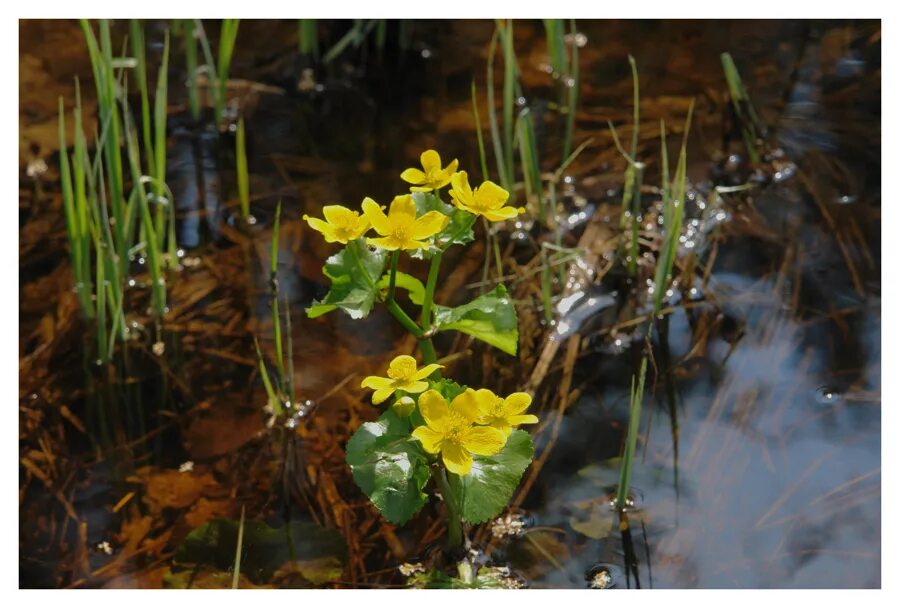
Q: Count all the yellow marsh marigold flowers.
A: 7